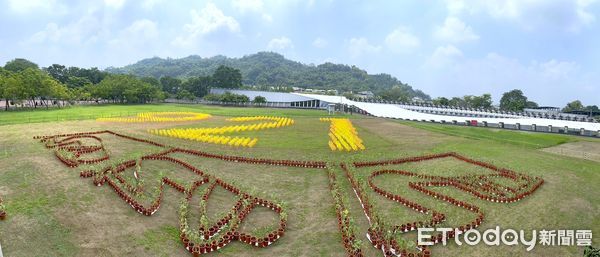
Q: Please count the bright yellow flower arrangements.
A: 3